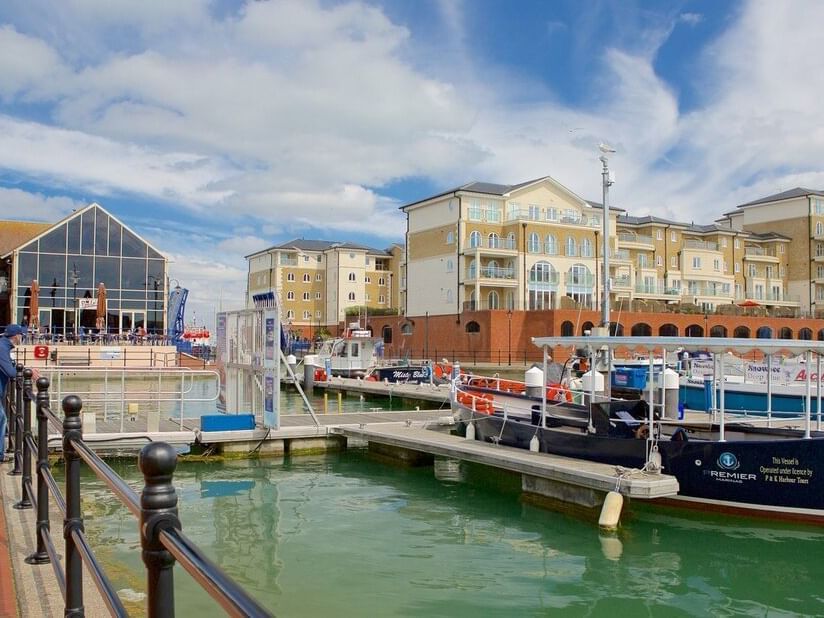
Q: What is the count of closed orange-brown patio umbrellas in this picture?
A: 2